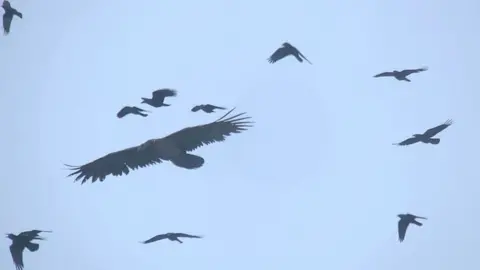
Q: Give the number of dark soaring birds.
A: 11